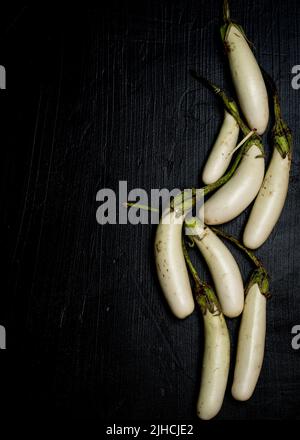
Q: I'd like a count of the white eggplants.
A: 8